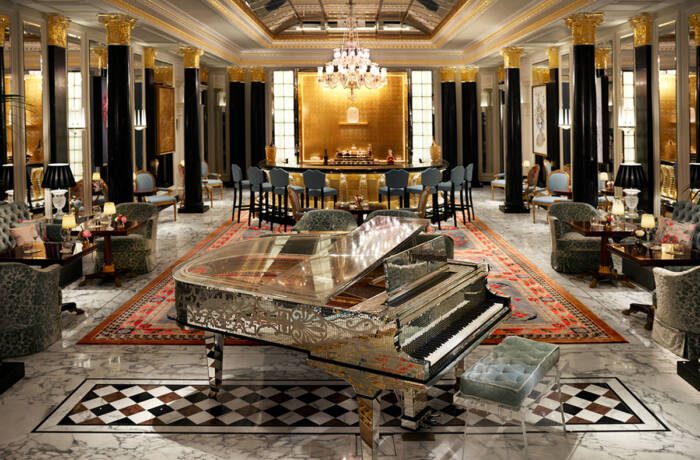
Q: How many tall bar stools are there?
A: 8